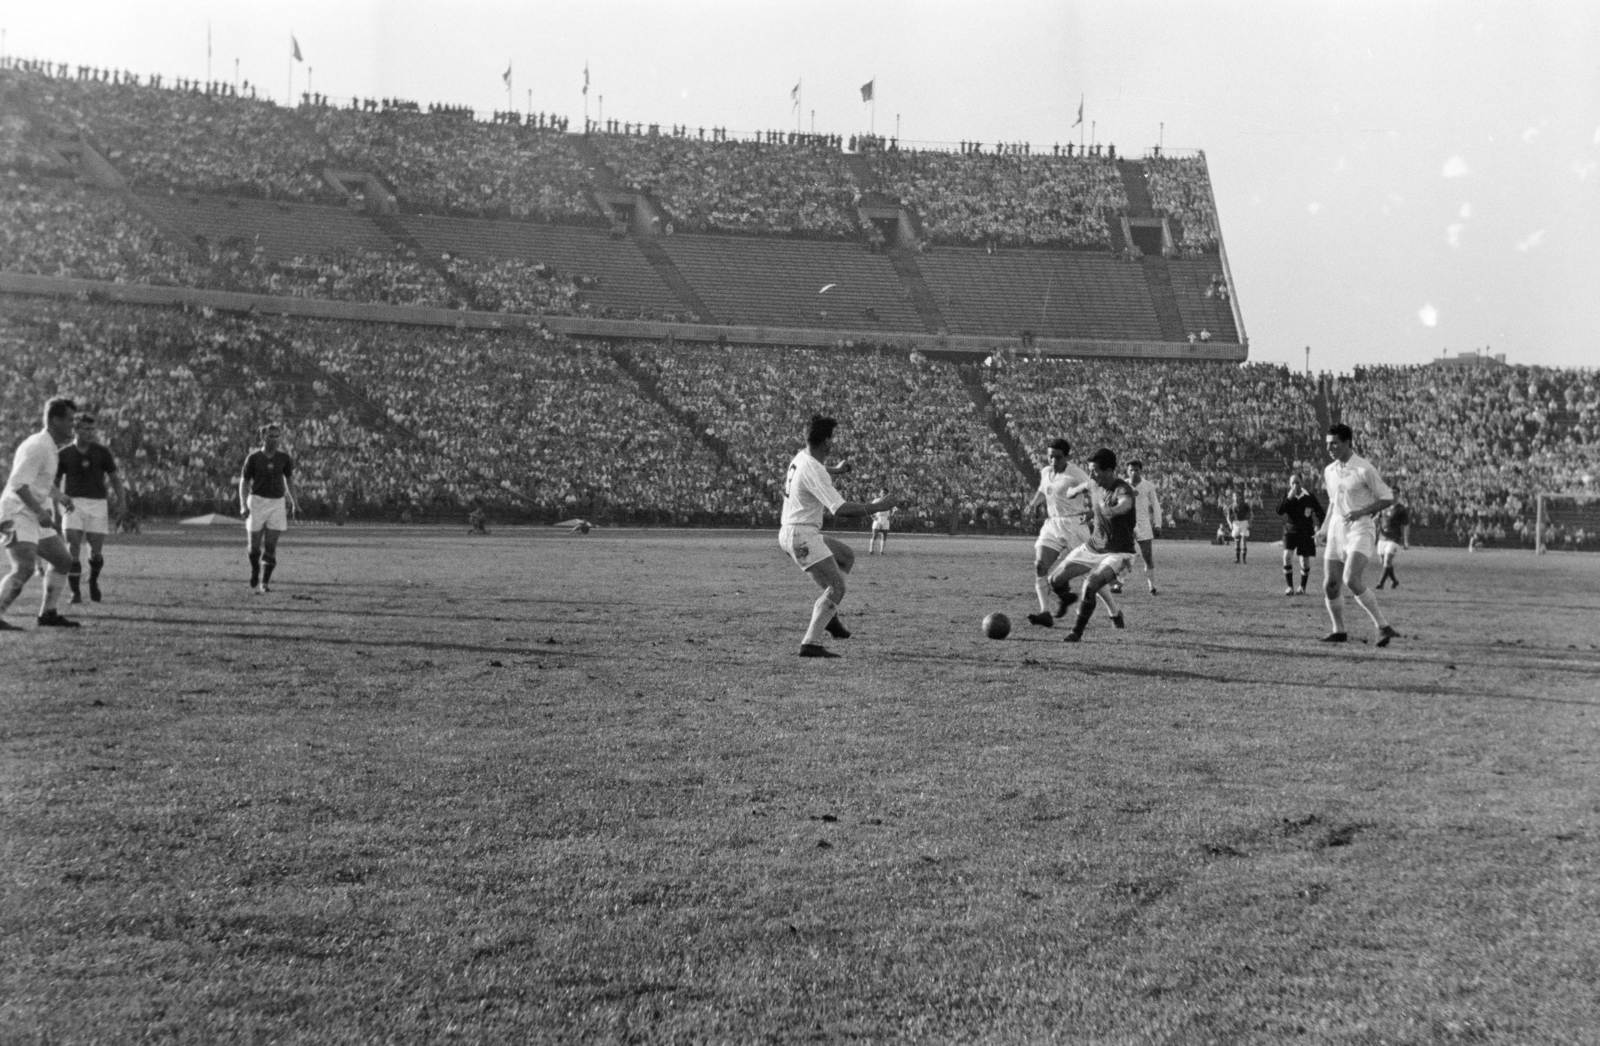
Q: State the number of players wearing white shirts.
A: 6